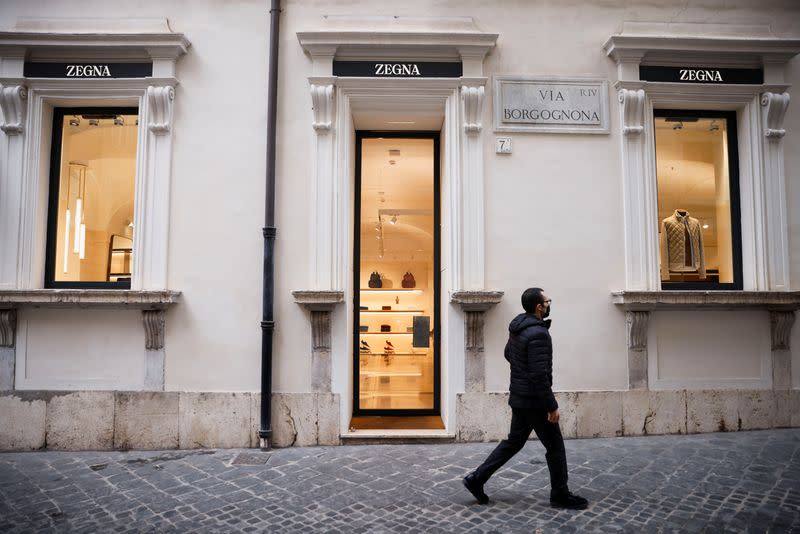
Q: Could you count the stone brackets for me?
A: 12